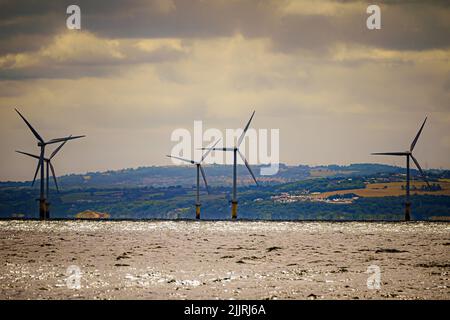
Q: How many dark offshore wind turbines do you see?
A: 5